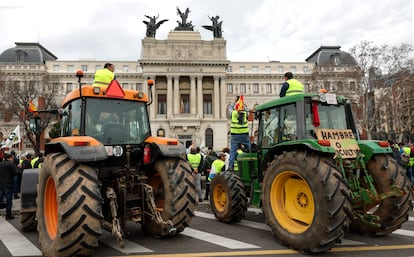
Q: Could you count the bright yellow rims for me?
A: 2